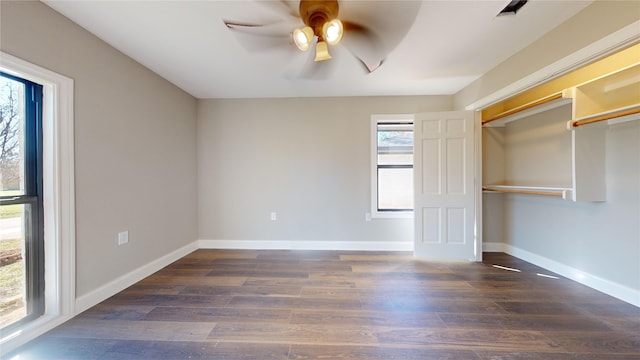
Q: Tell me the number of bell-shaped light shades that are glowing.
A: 3